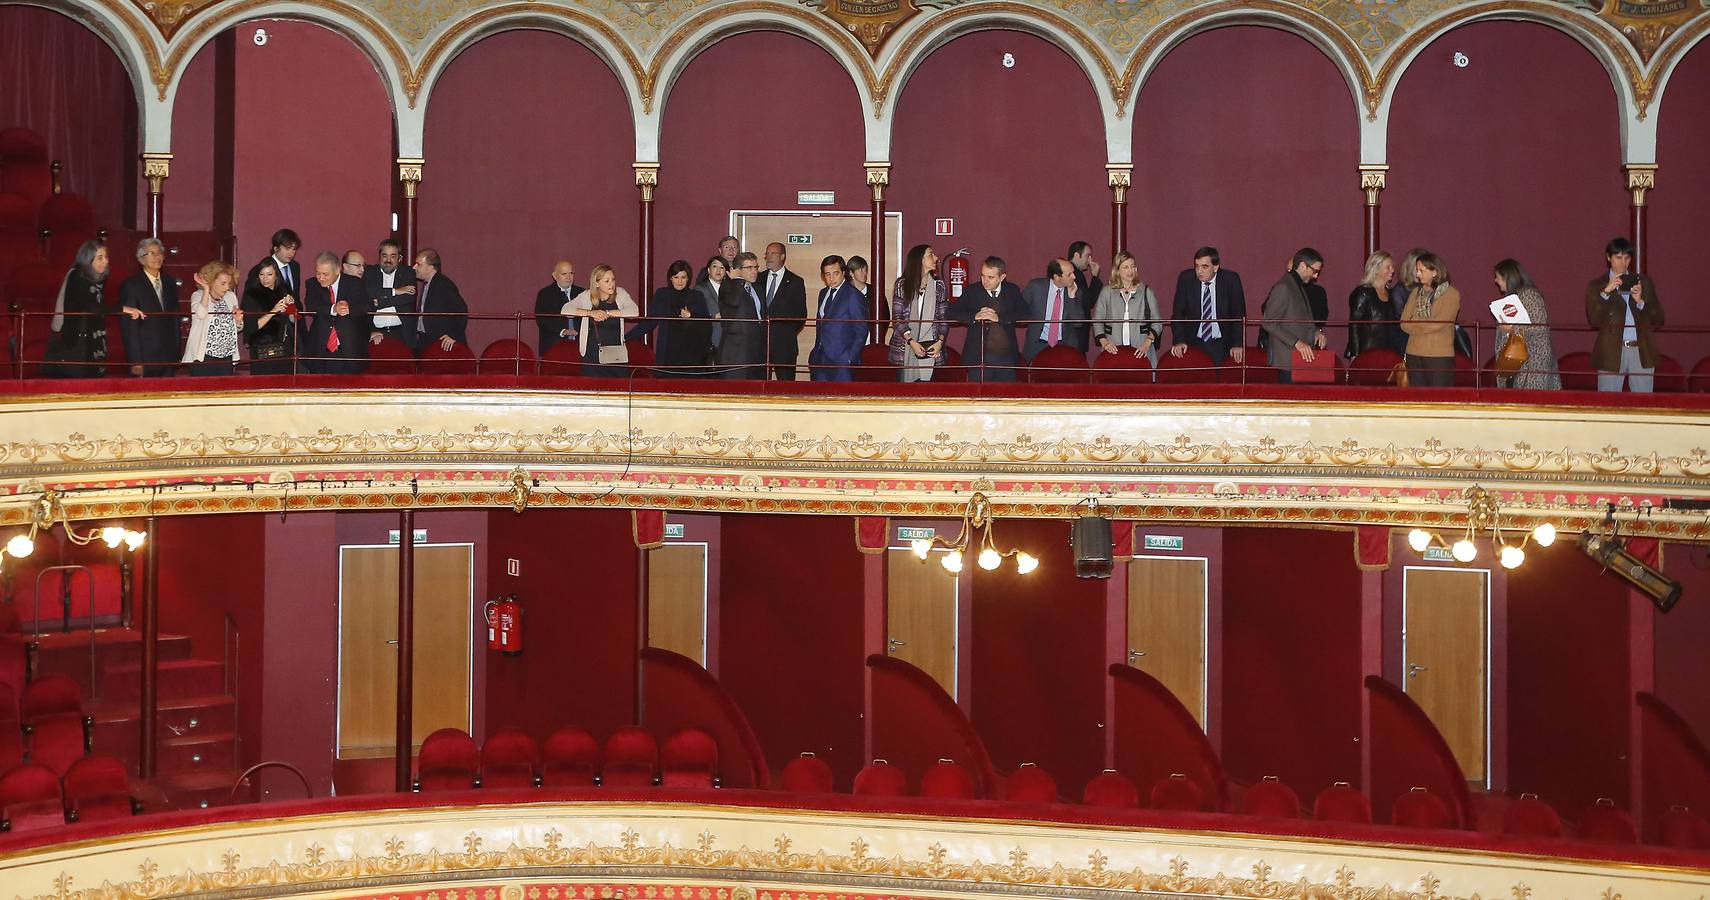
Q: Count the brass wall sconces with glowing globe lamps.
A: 3